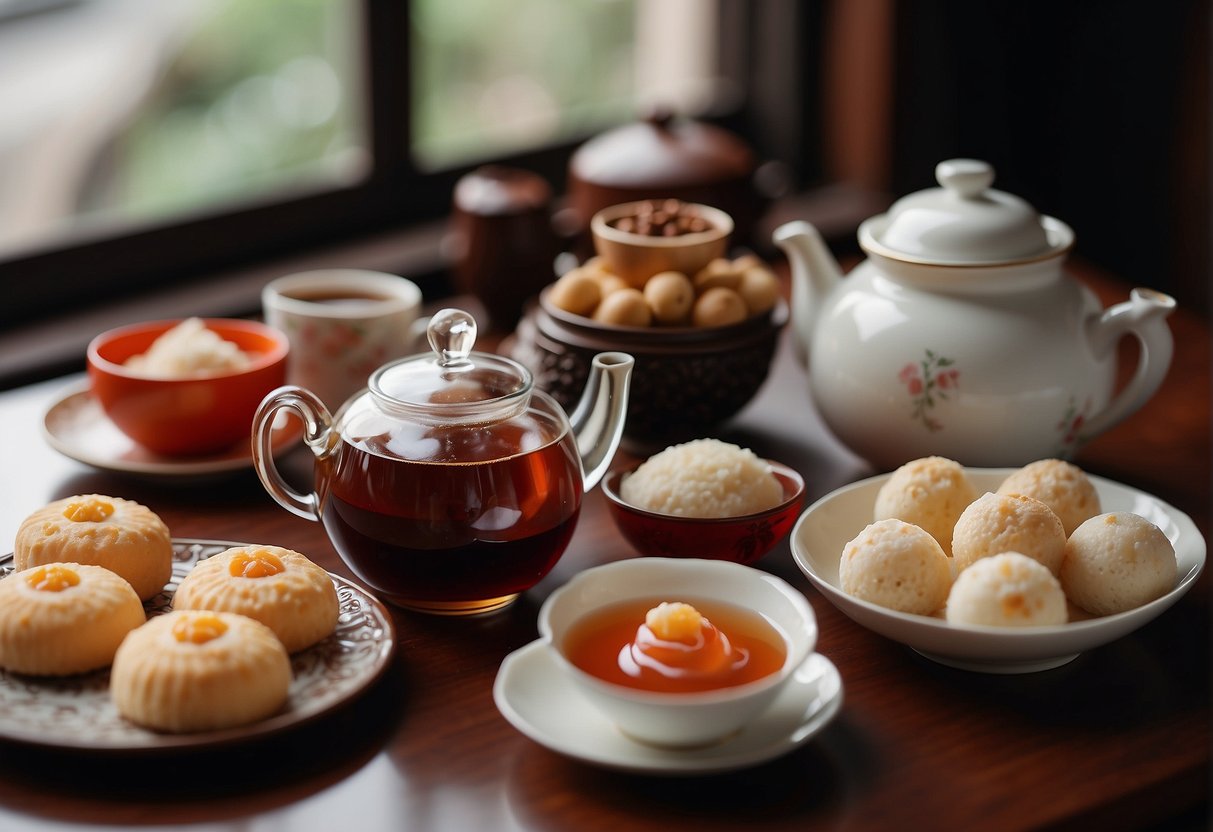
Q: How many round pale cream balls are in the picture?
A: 6